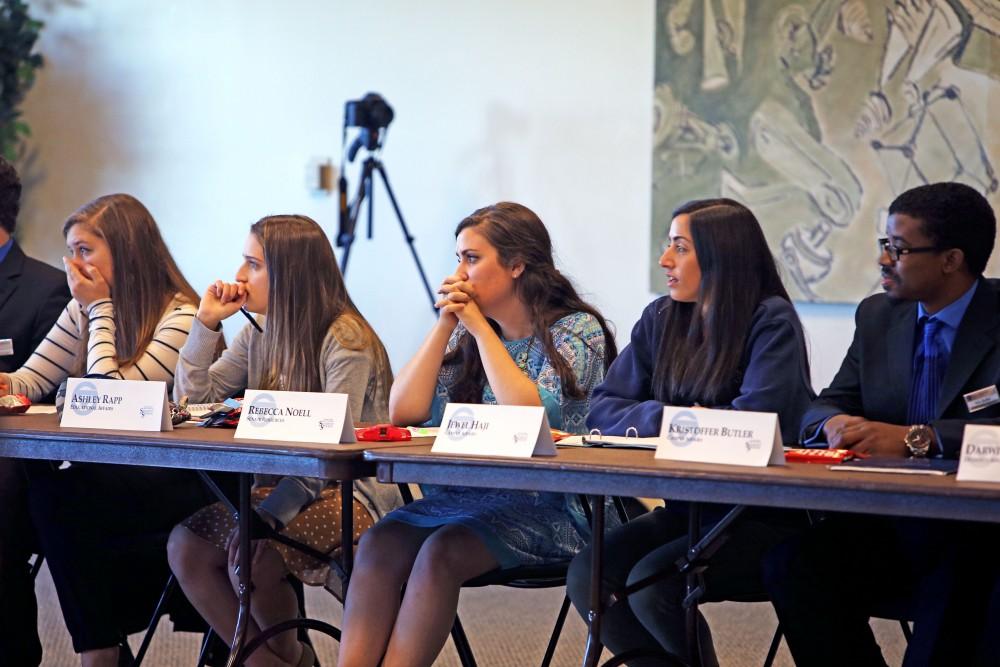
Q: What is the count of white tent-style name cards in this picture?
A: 5